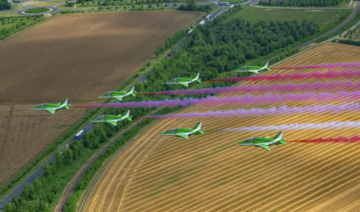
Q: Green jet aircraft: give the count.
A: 7